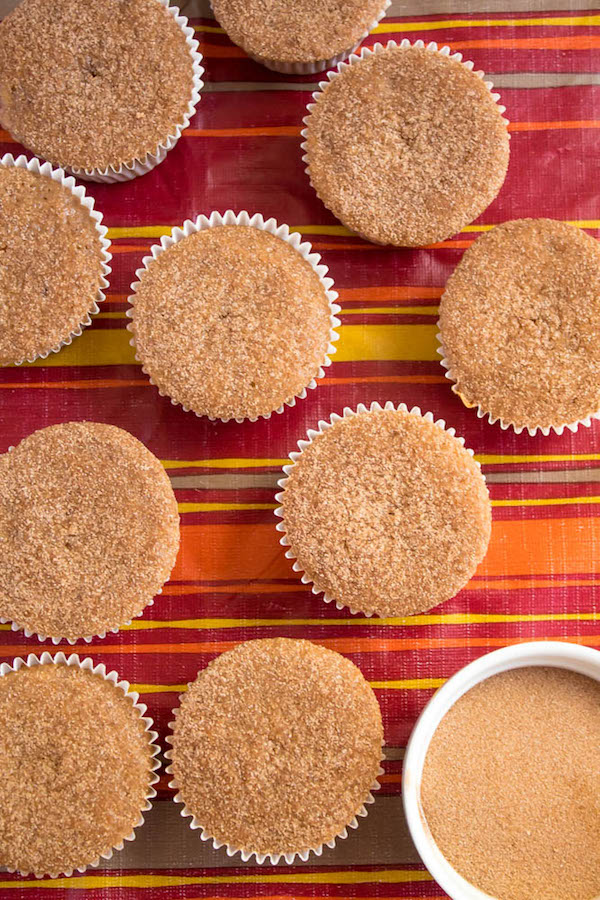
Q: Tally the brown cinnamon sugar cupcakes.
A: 10